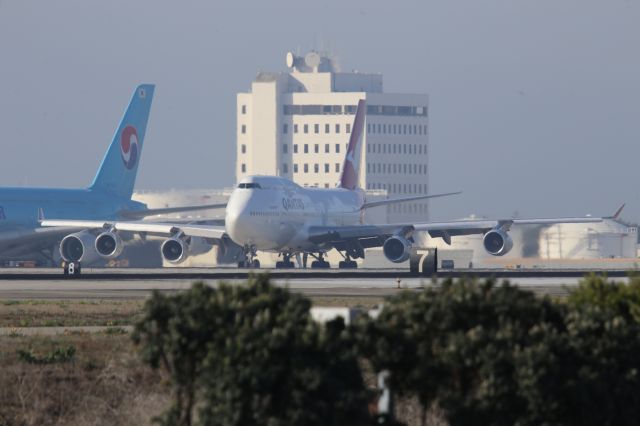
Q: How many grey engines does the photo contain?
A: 5